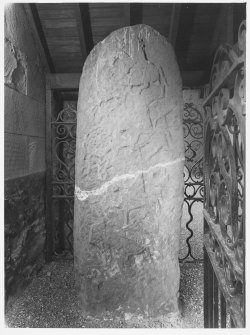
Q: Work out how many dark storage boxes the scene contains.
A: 0